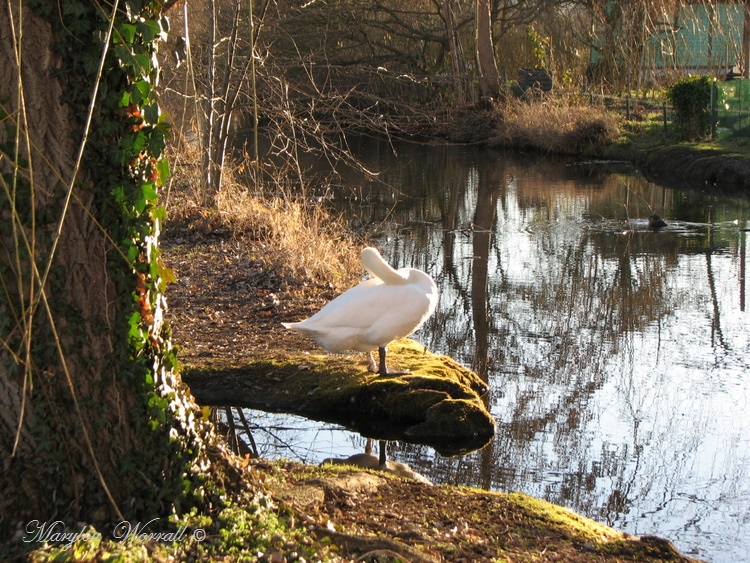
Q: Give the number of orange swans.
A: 0